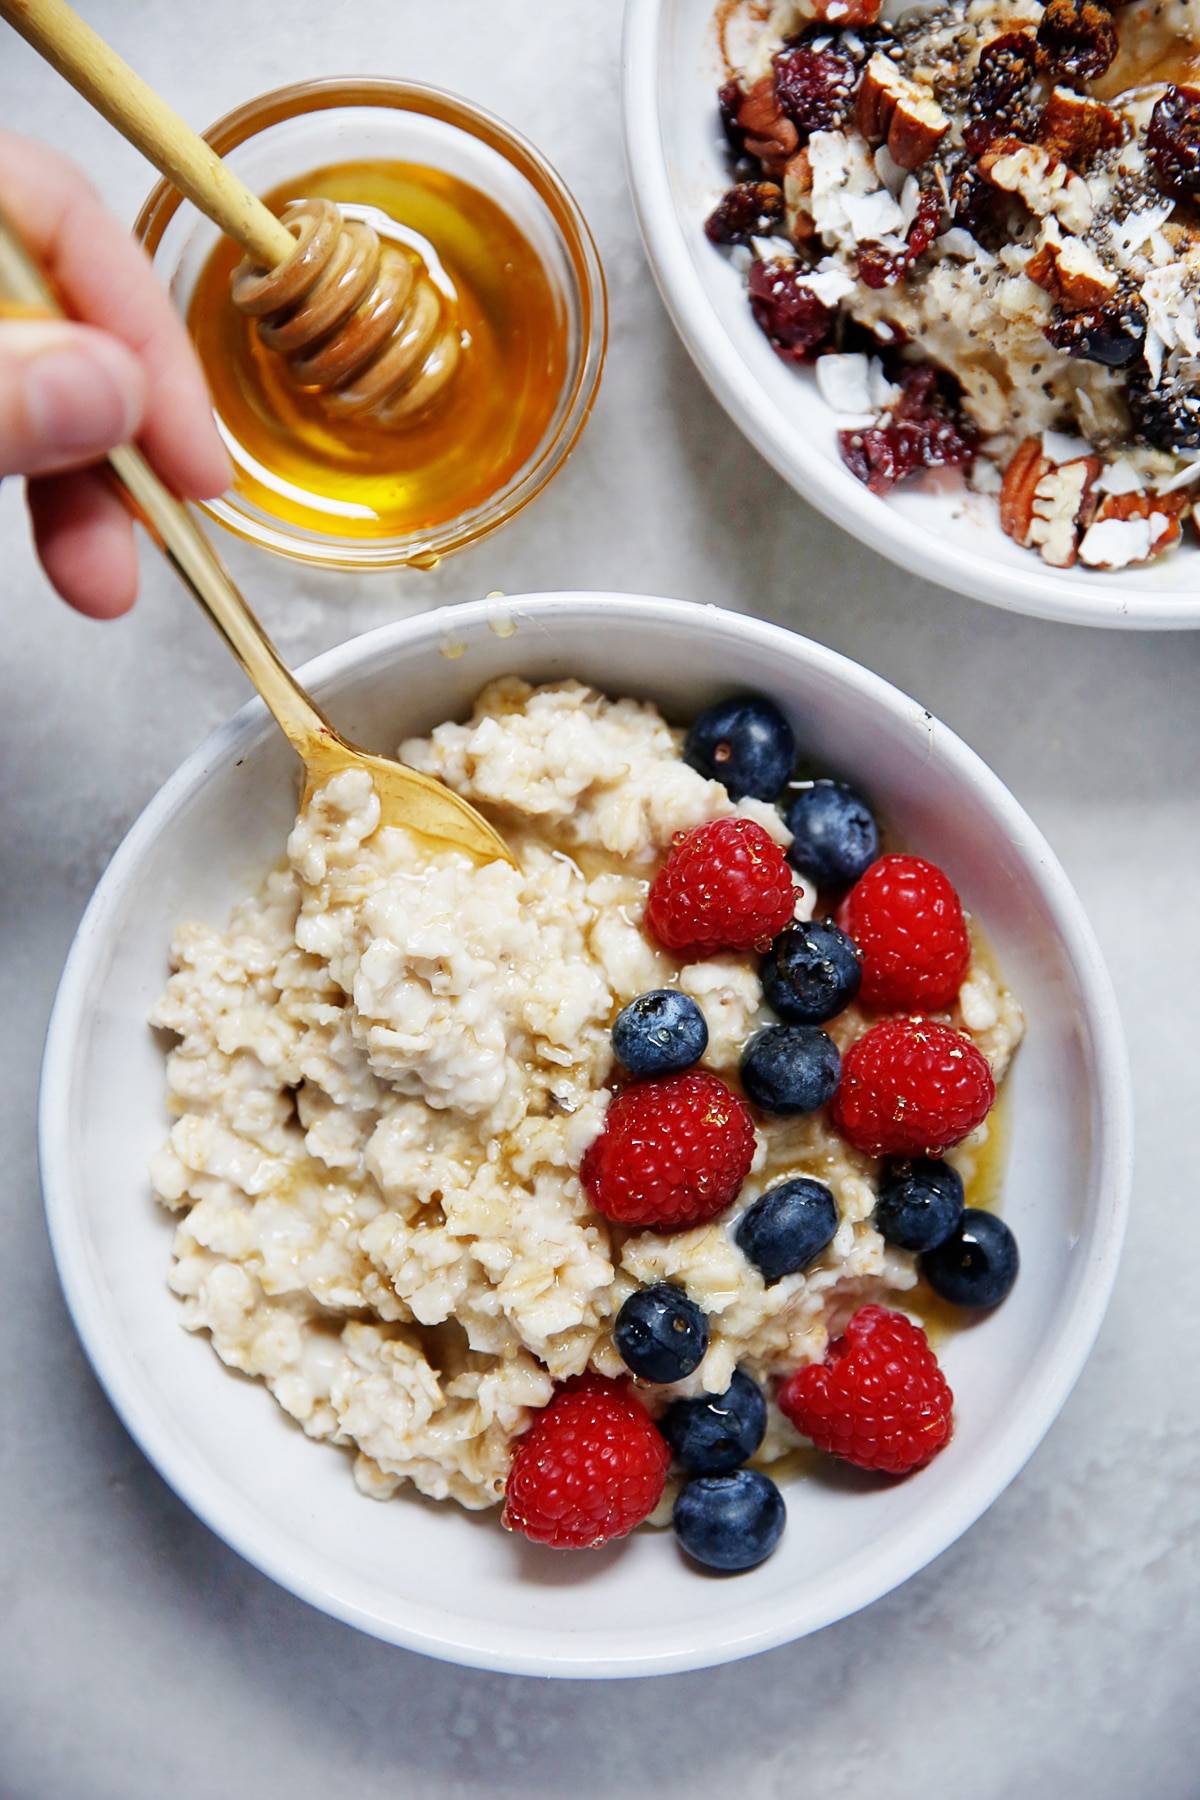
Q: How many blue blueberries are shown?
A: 11